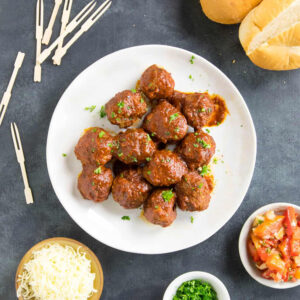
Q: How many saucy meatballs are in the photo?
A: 12